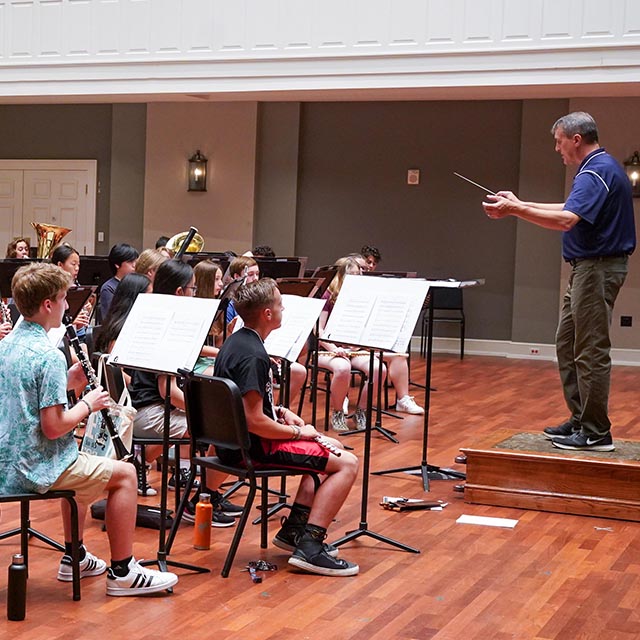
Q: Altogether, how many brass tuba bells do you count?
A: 2